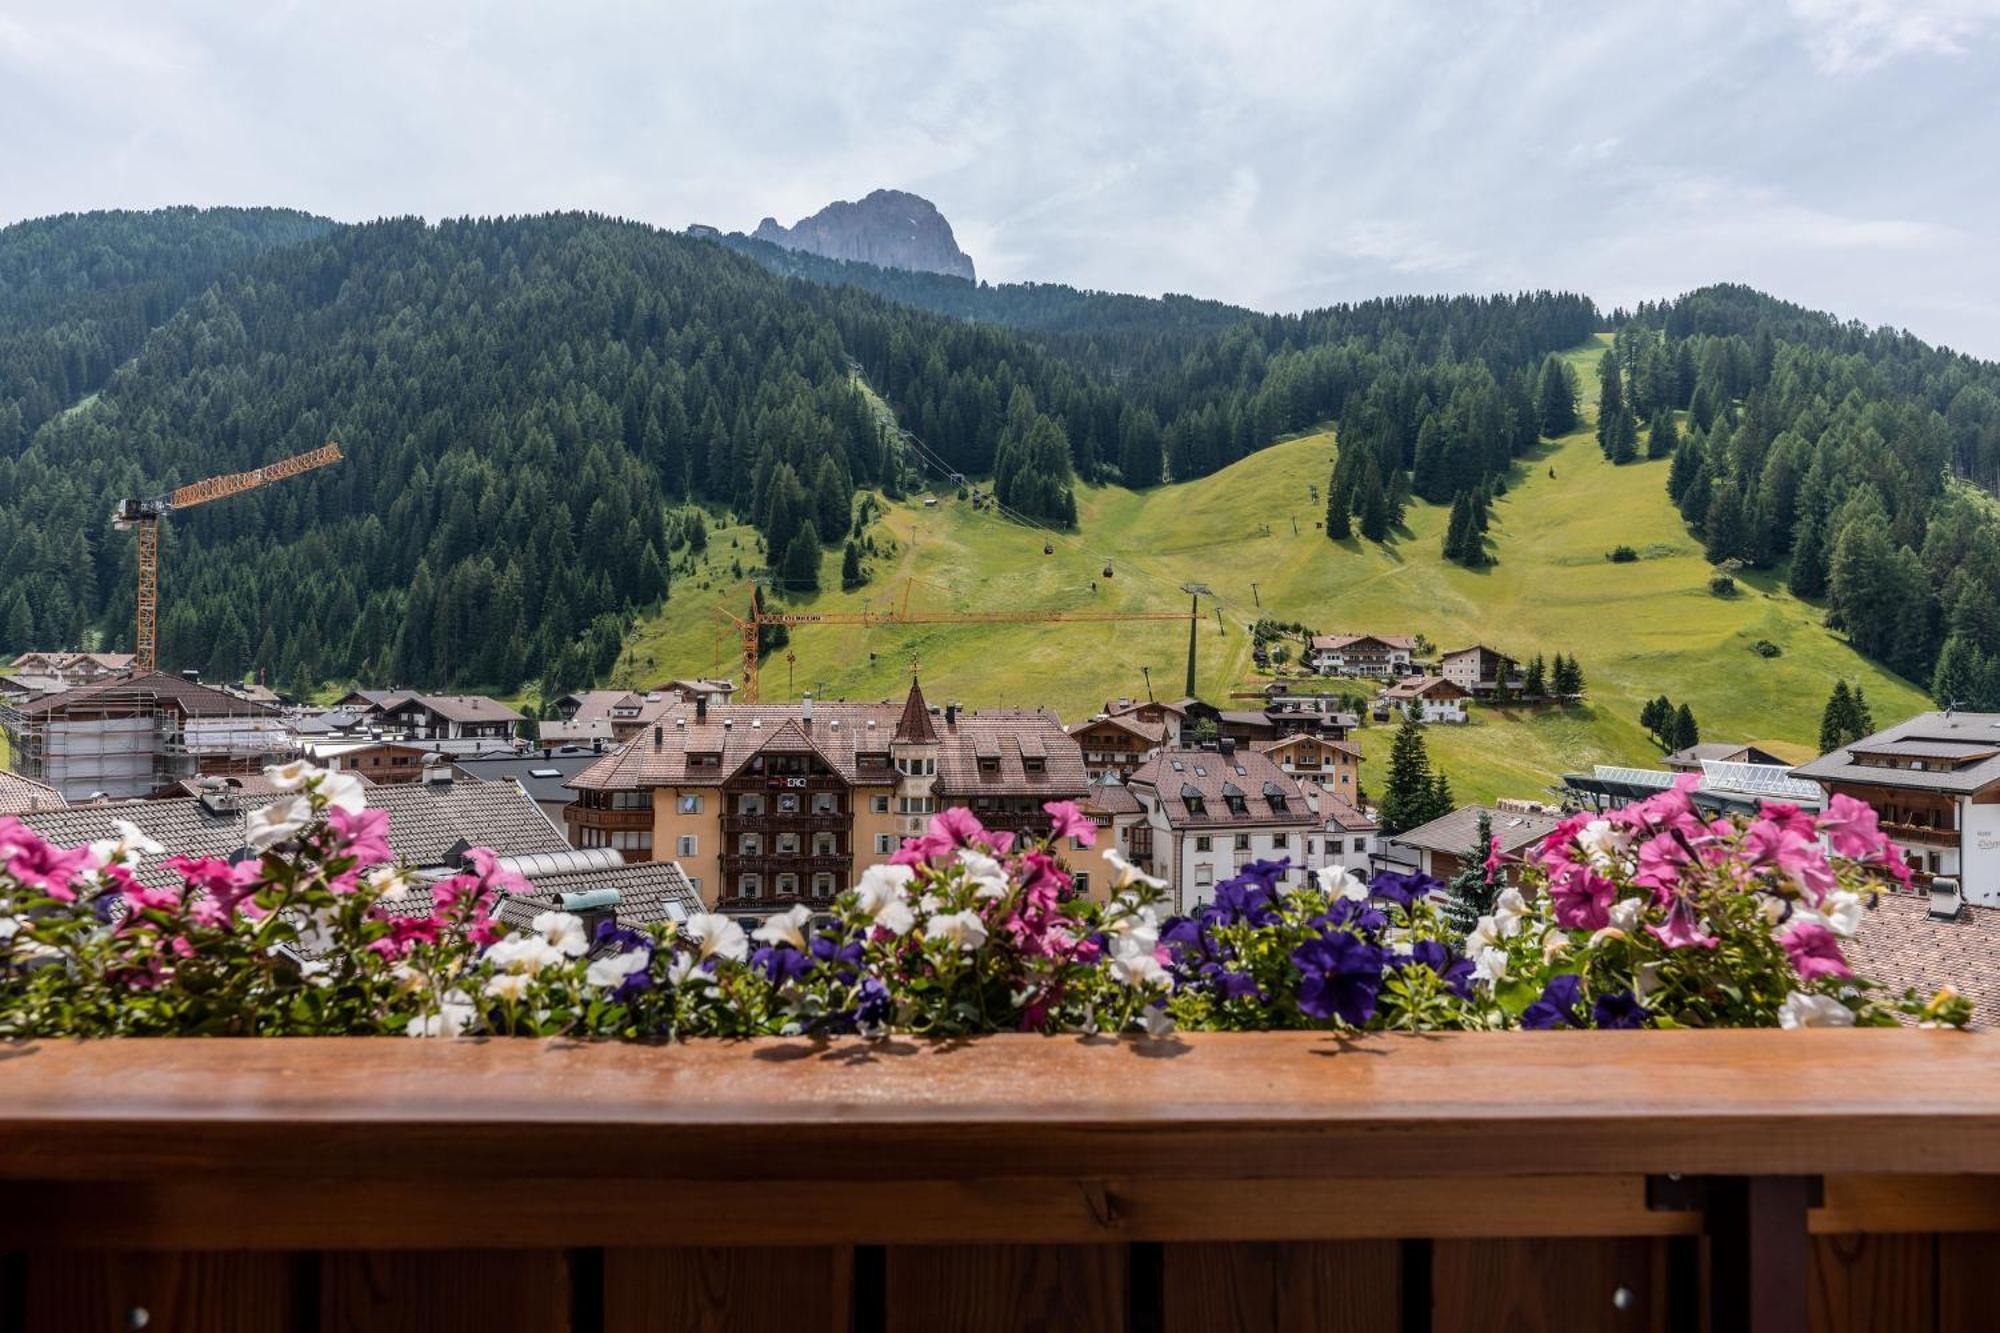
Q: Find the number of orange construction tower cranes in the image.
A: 2